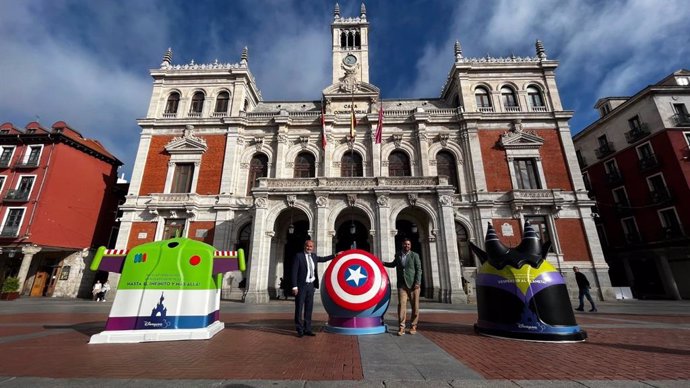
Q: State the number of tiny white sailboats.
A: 0